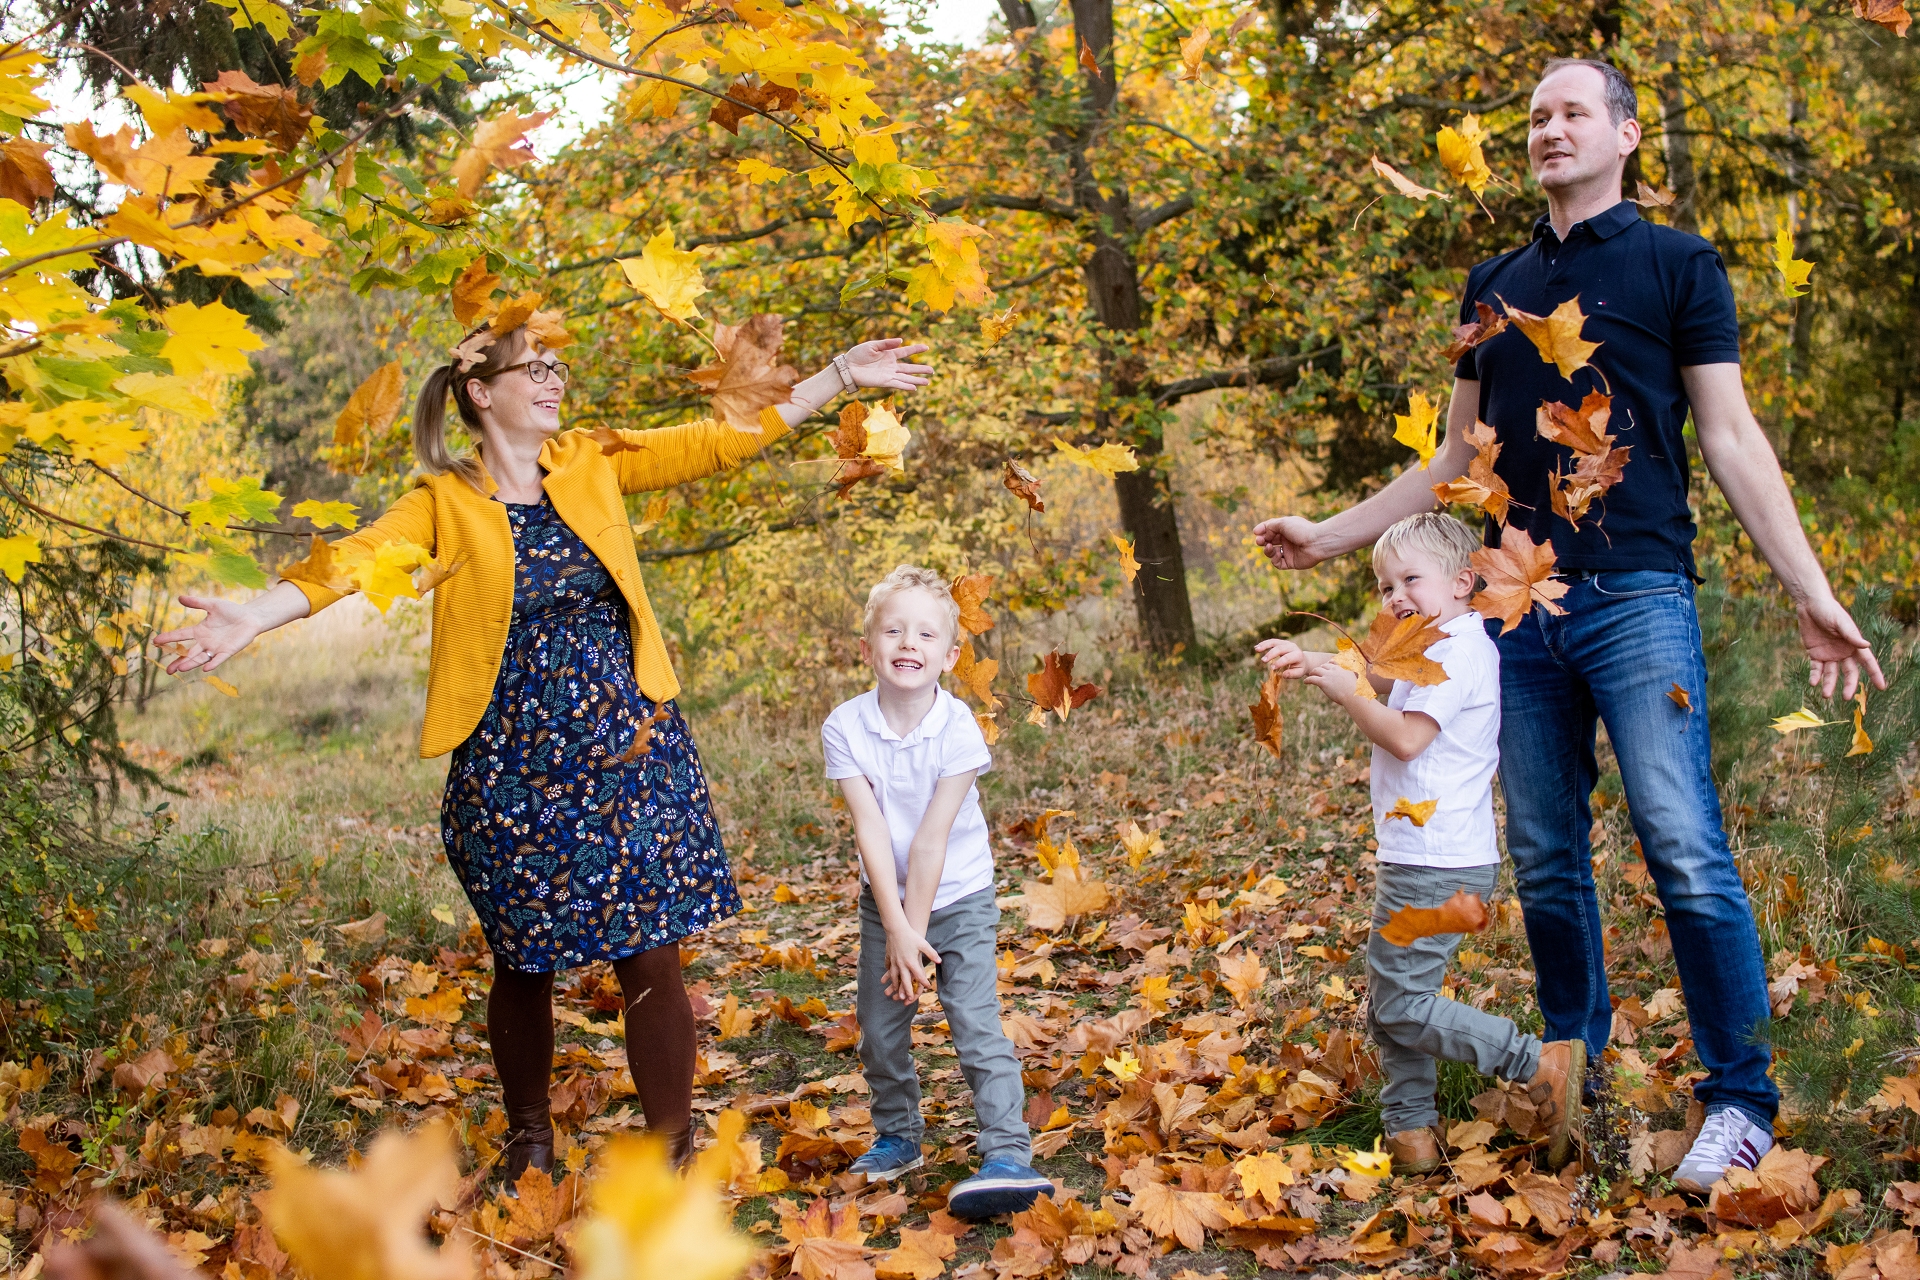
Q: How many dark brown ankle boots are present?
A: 2